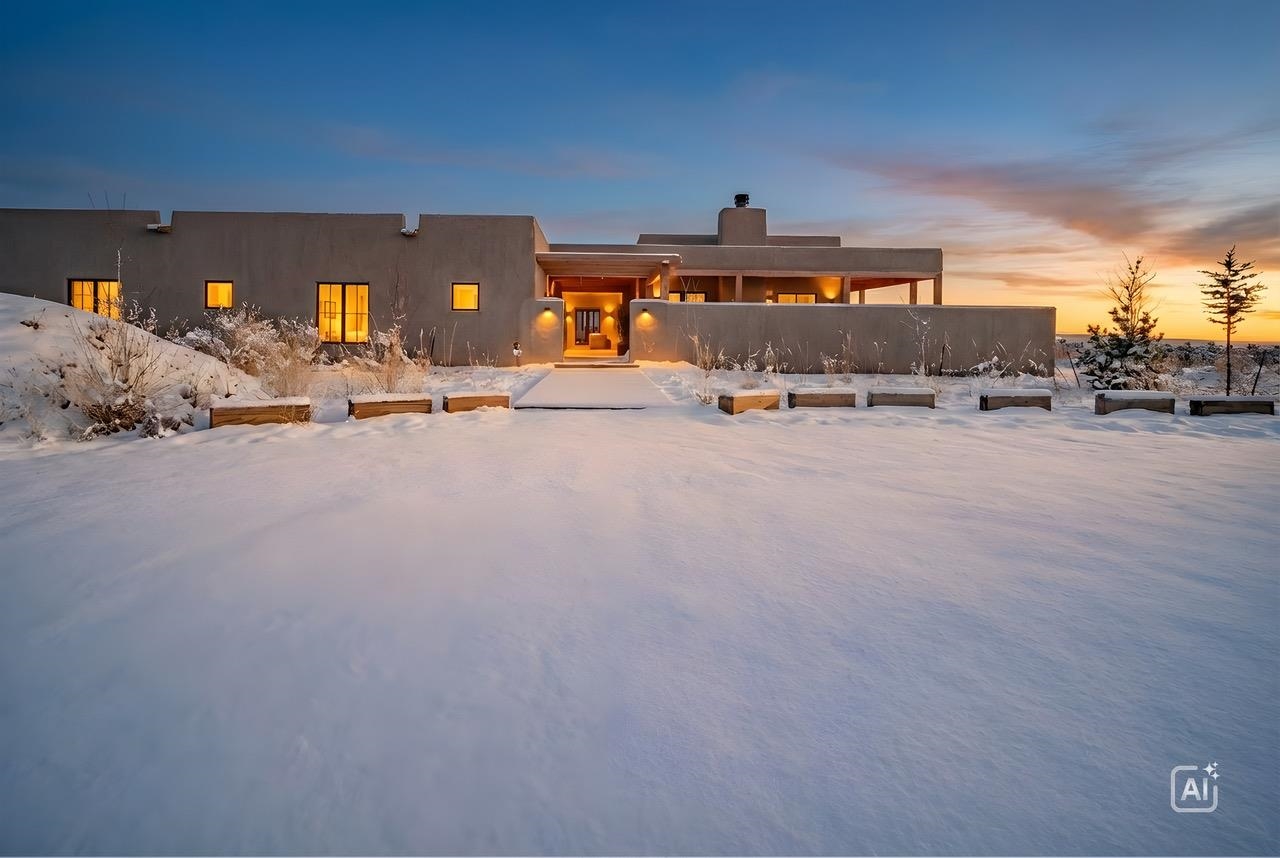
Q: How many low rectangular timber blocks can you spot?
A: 9